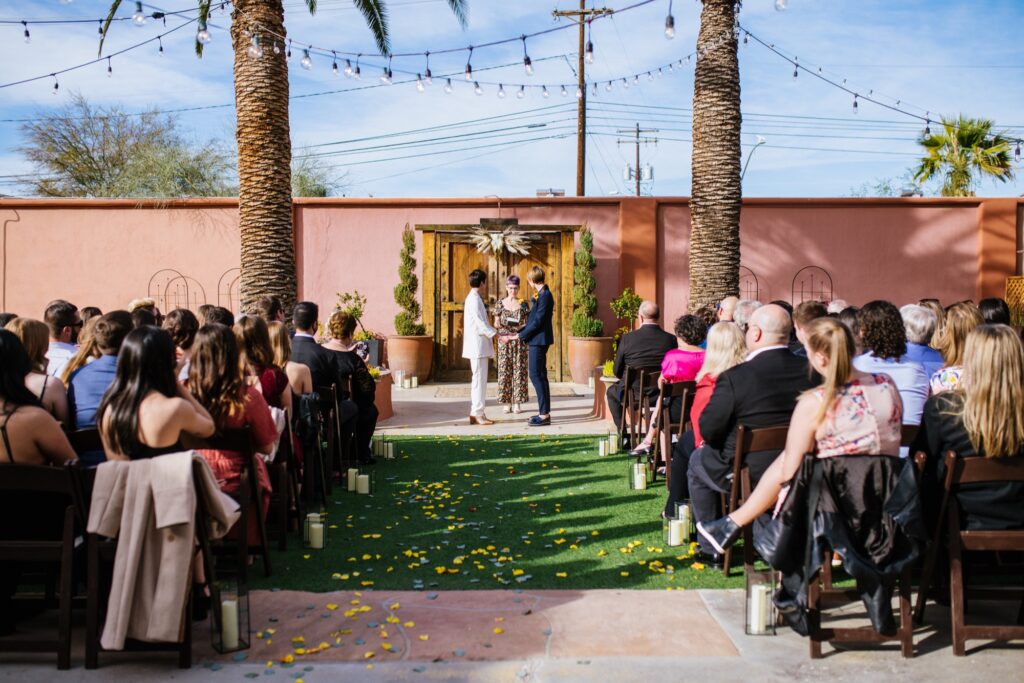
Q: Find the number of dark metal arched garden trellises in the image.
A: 4